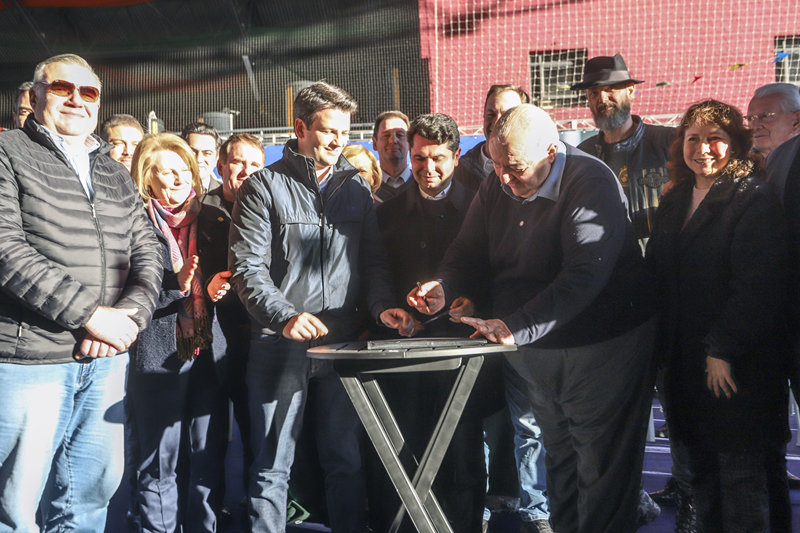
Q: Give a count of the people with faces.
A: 15